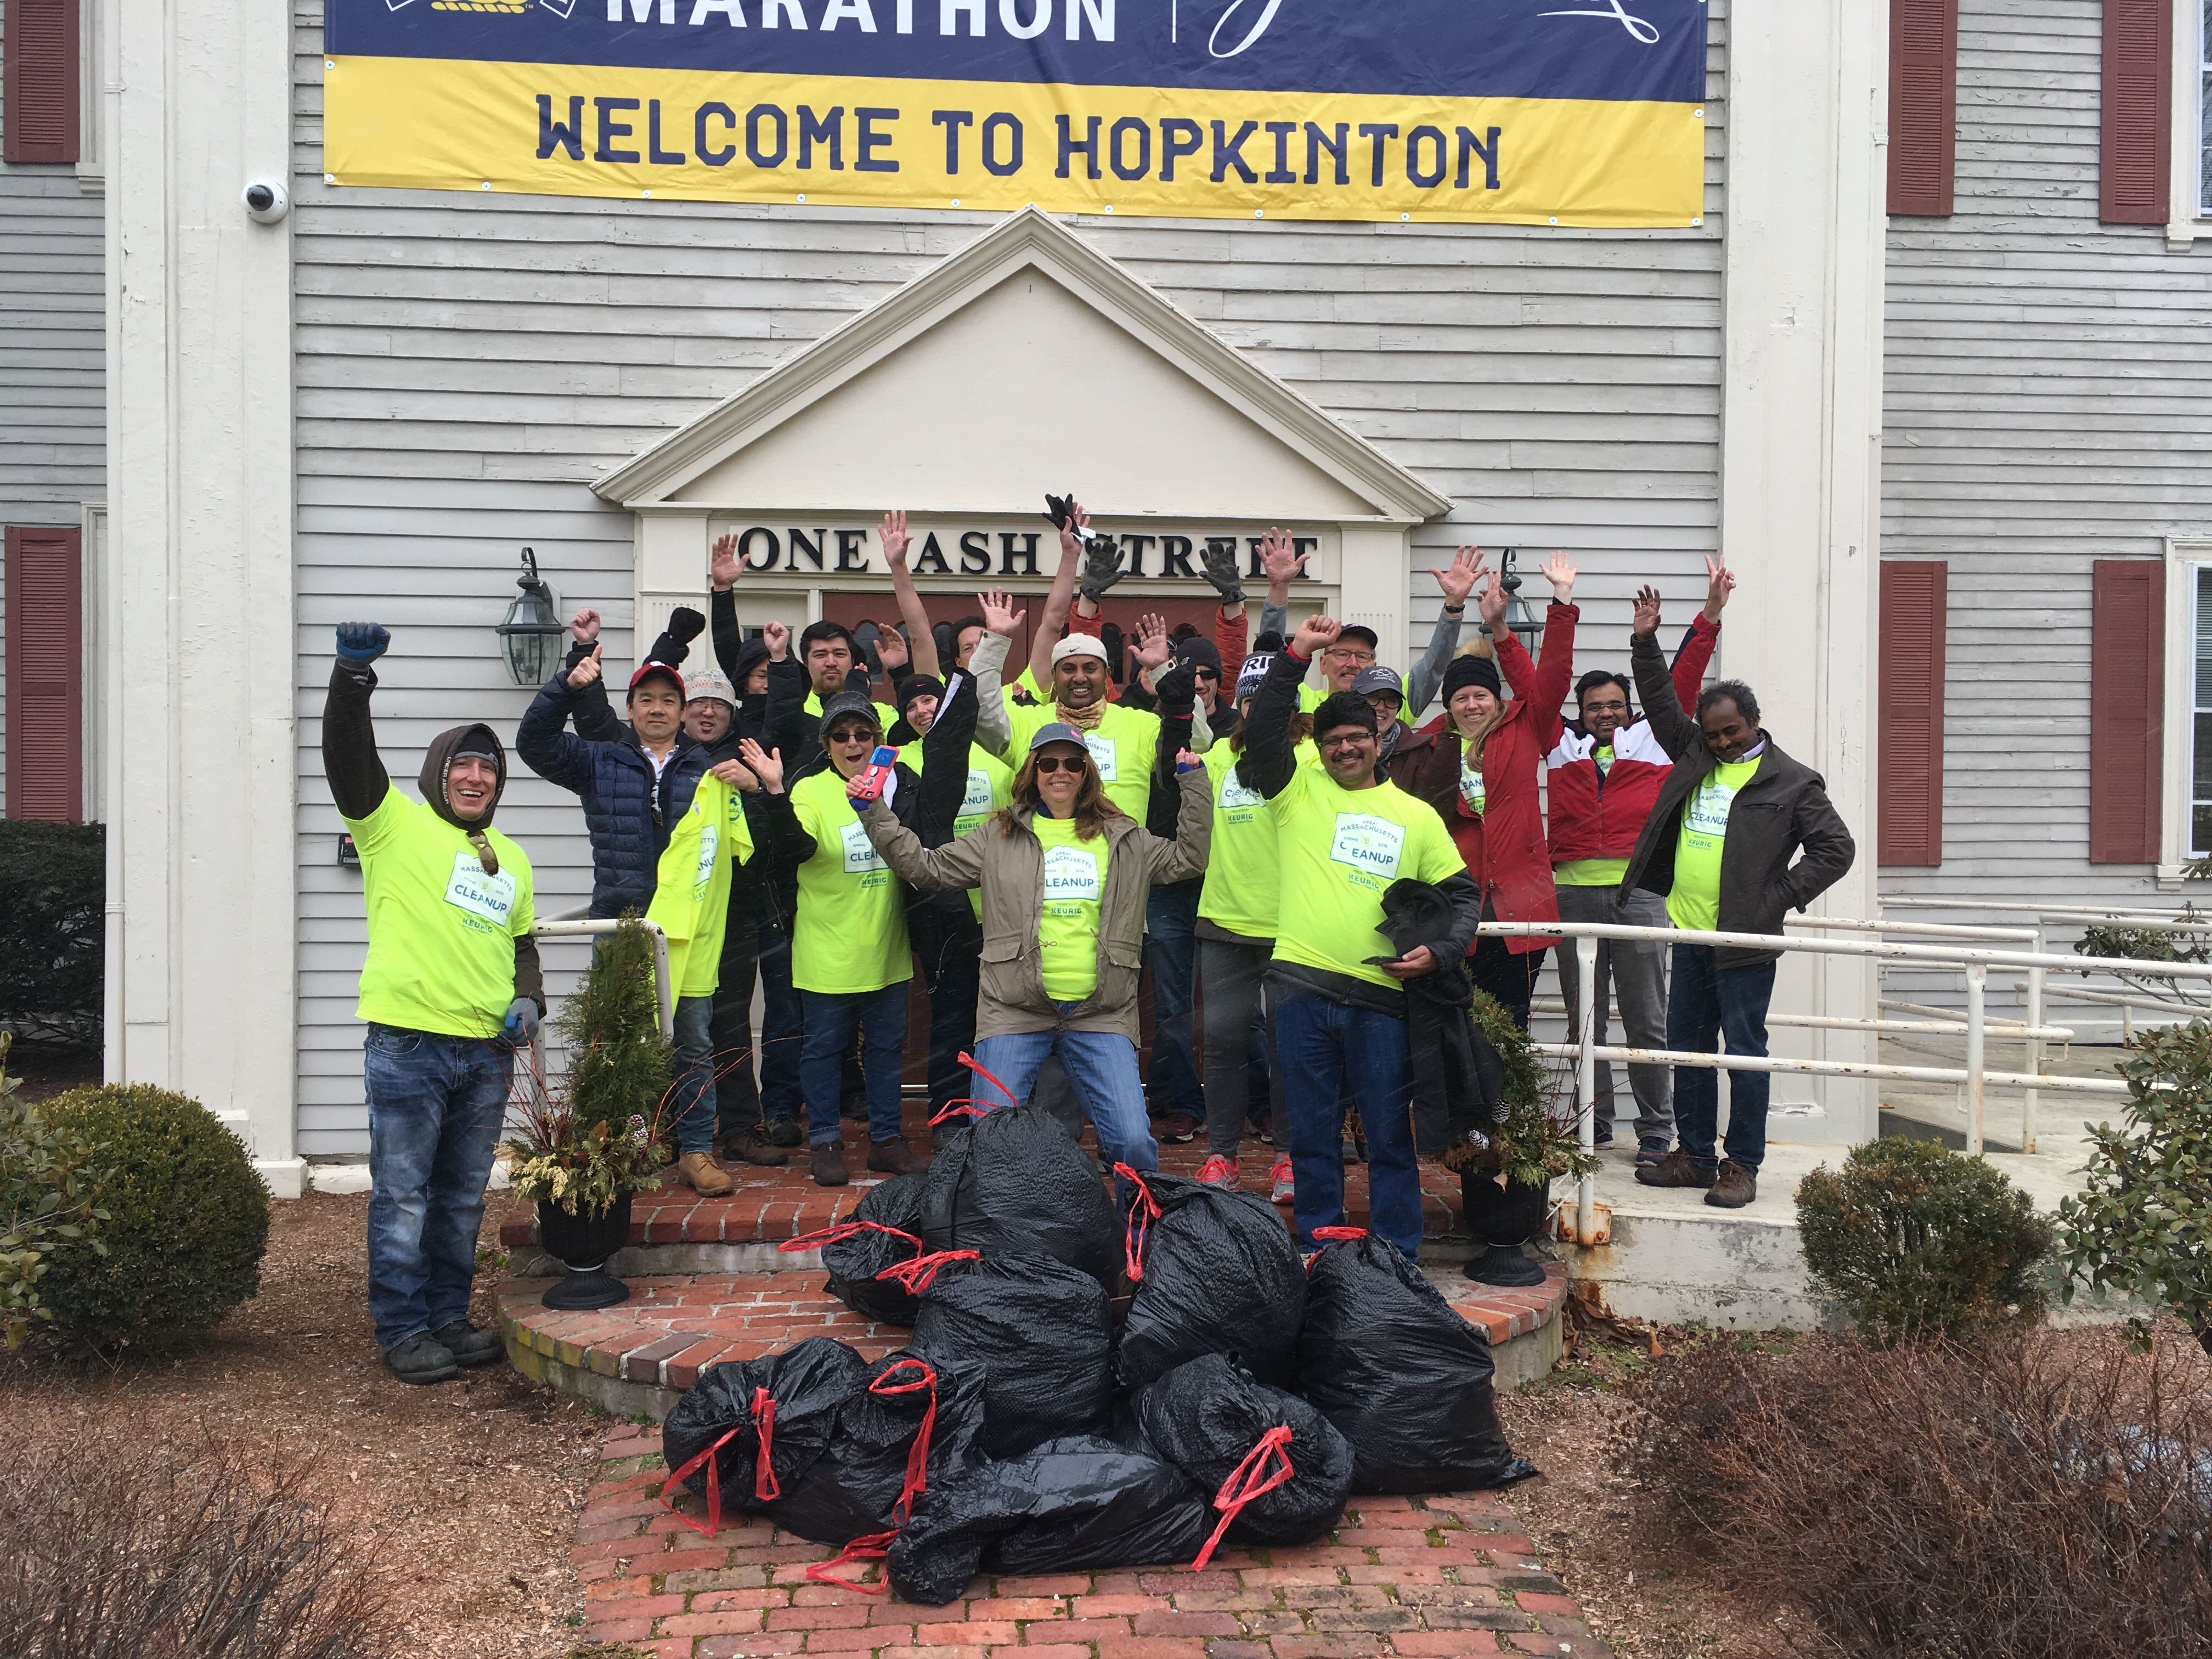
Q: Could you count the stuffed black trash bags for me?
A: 9